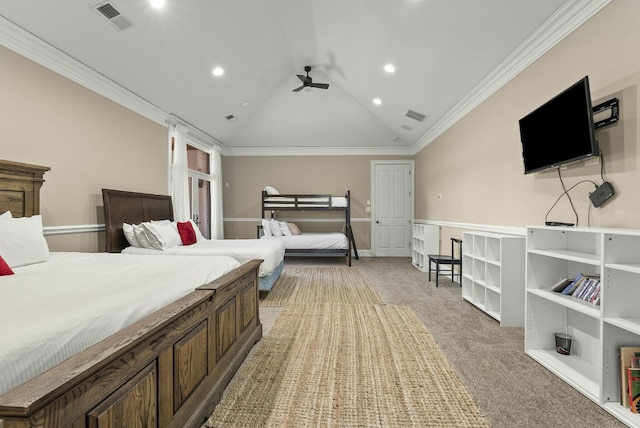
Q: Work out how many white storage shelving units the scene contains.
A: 3